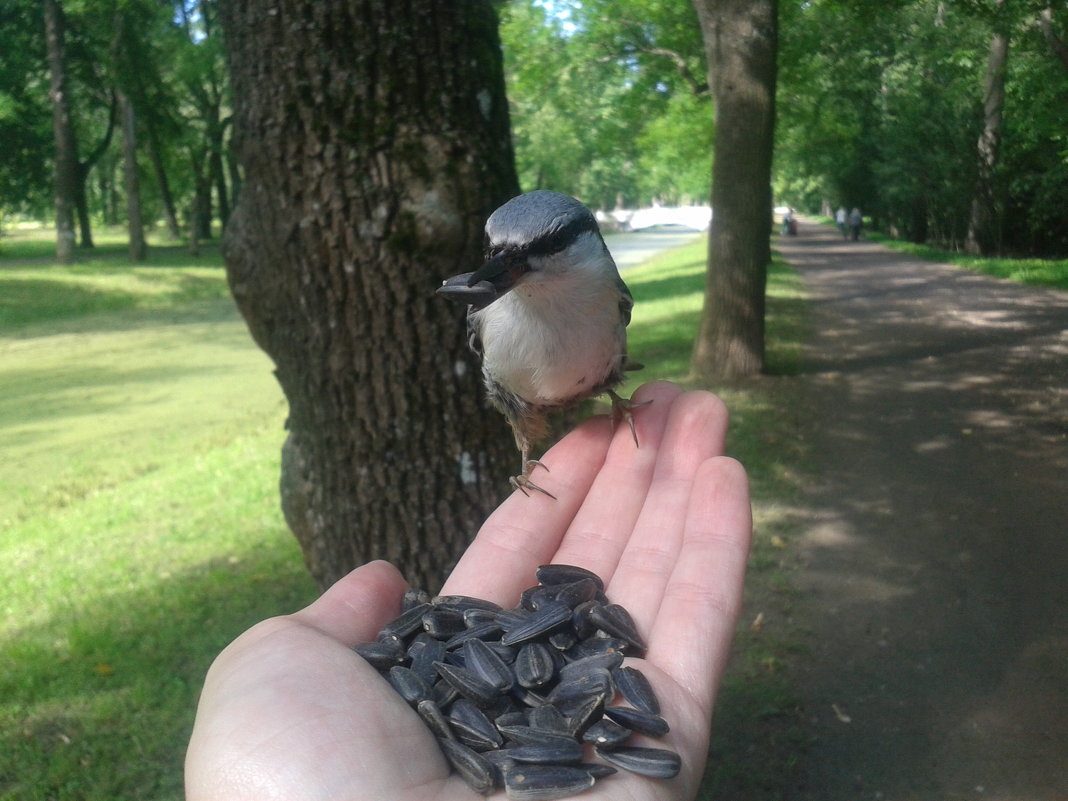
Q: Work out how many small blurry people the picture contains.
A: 3